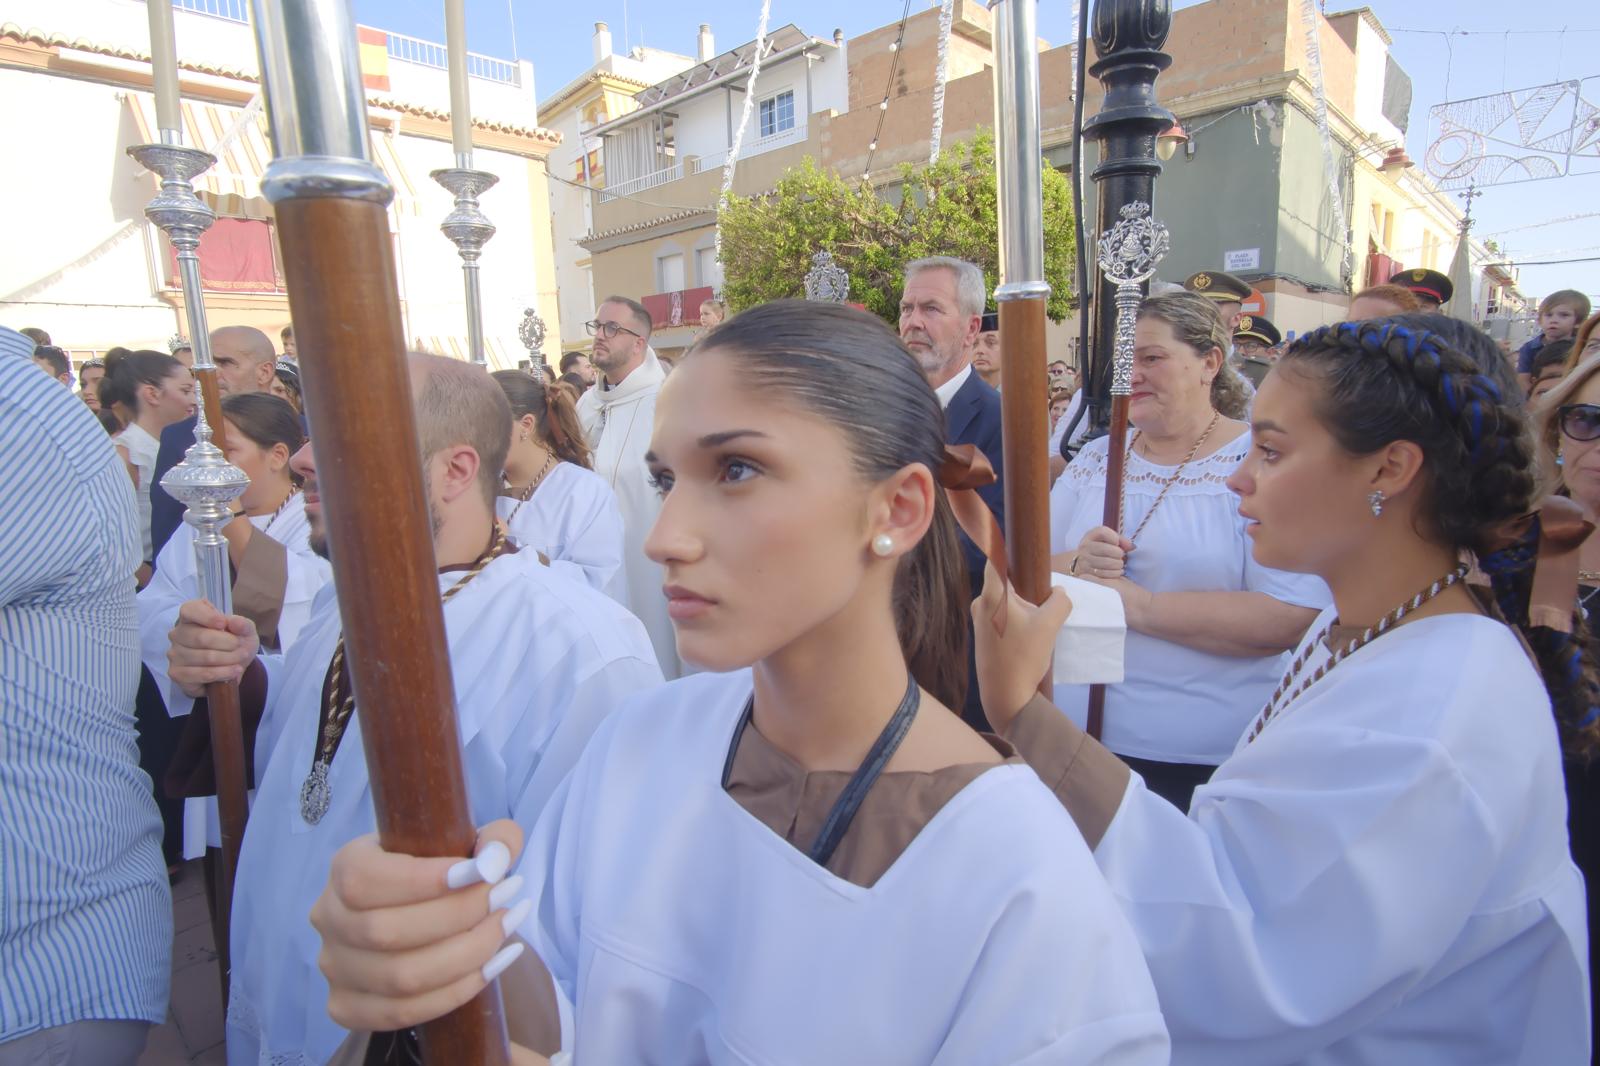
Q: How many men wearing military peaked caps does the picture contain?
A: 3